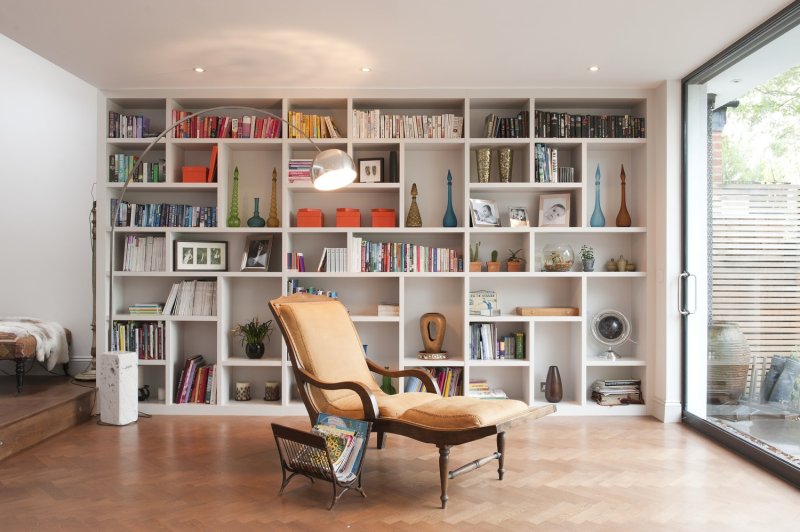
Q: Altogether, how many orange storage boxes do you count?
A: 4